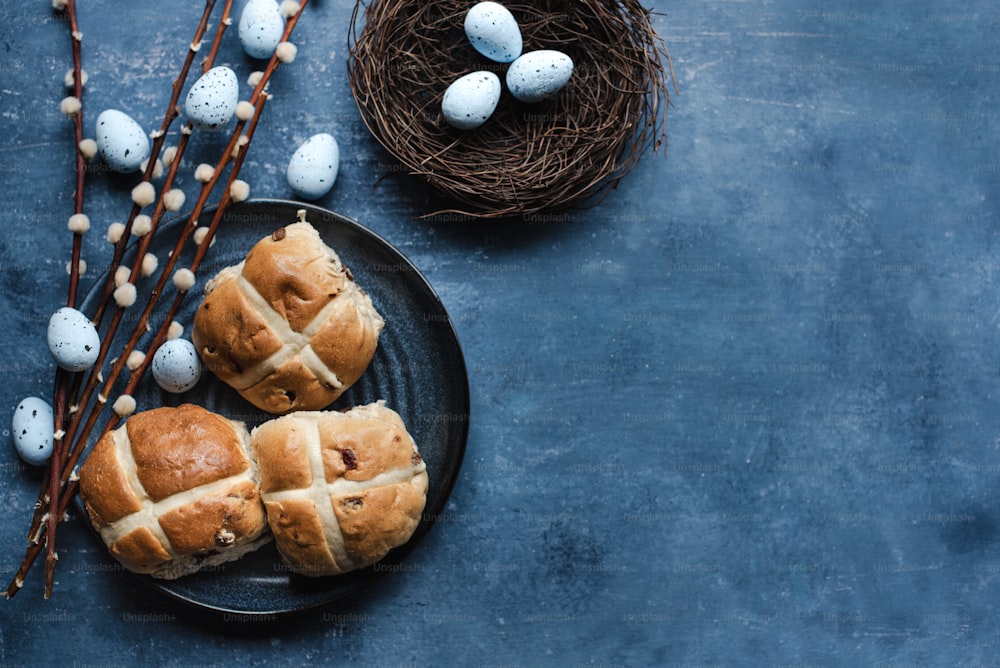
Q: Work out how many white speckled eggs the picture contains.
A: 10